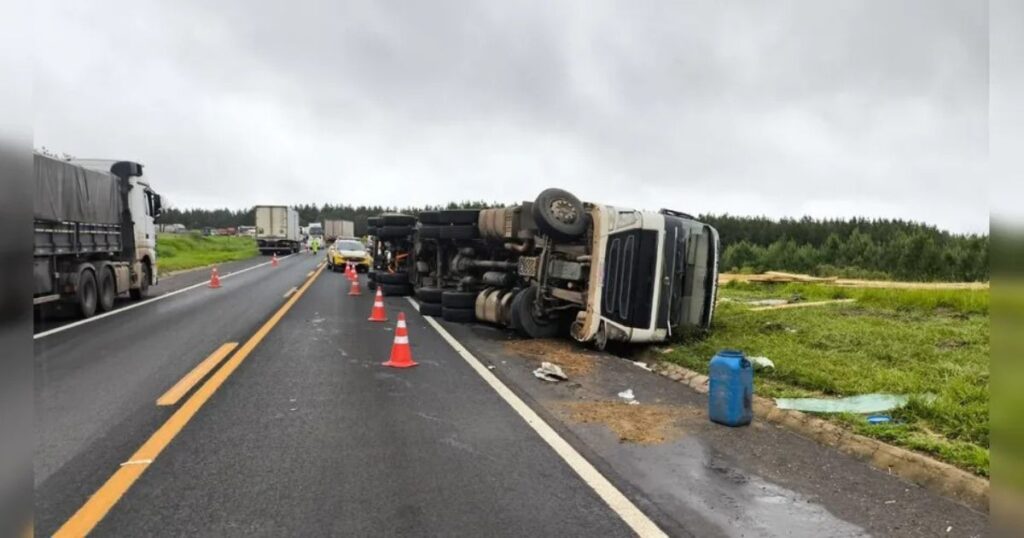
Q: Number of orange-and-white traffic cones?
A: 7